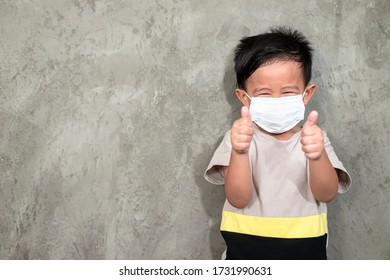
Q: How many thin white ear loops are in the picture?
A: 2